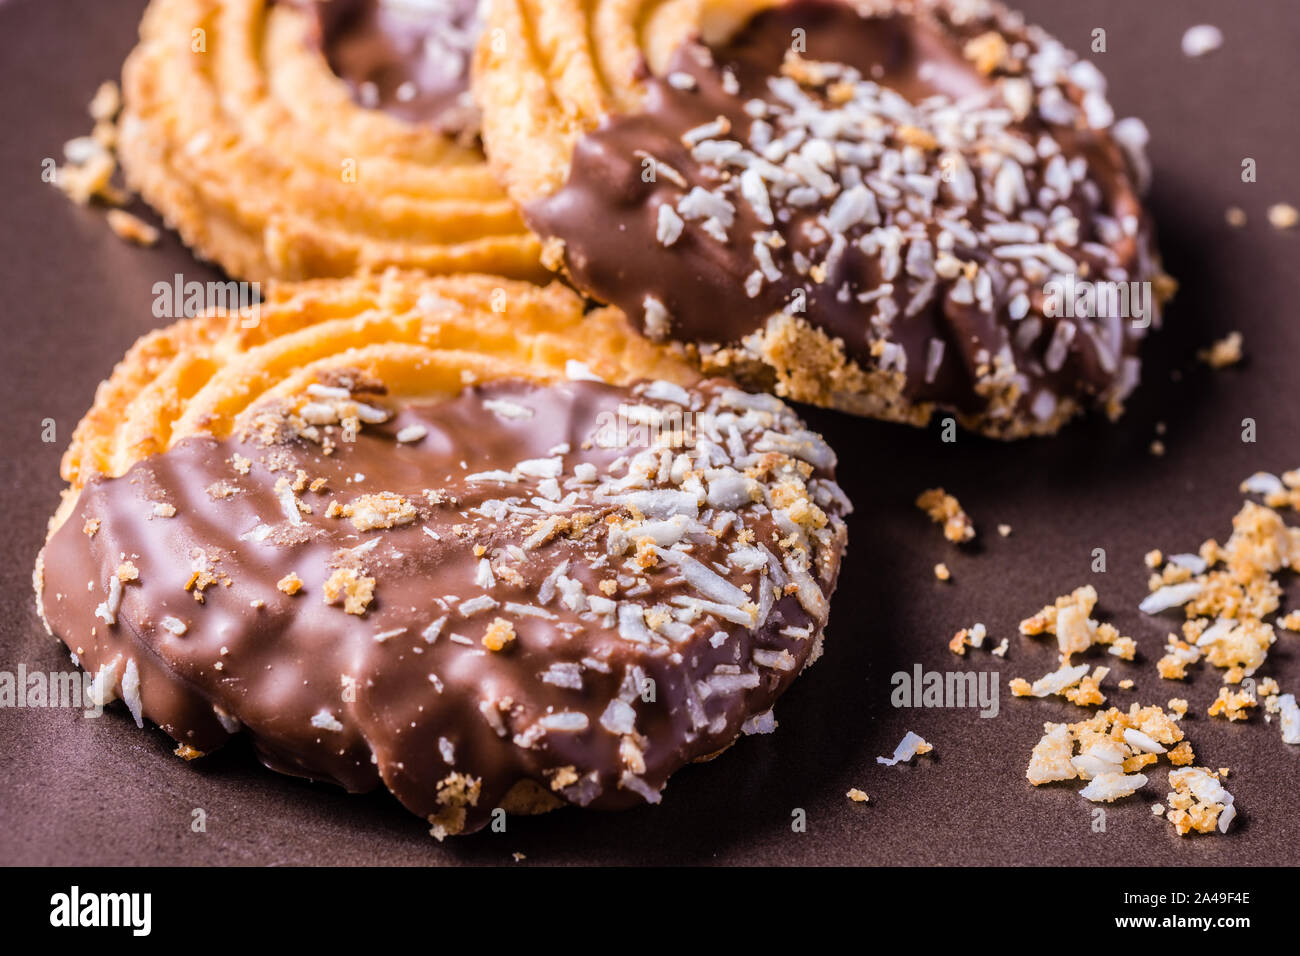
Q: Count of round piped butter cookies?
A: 3